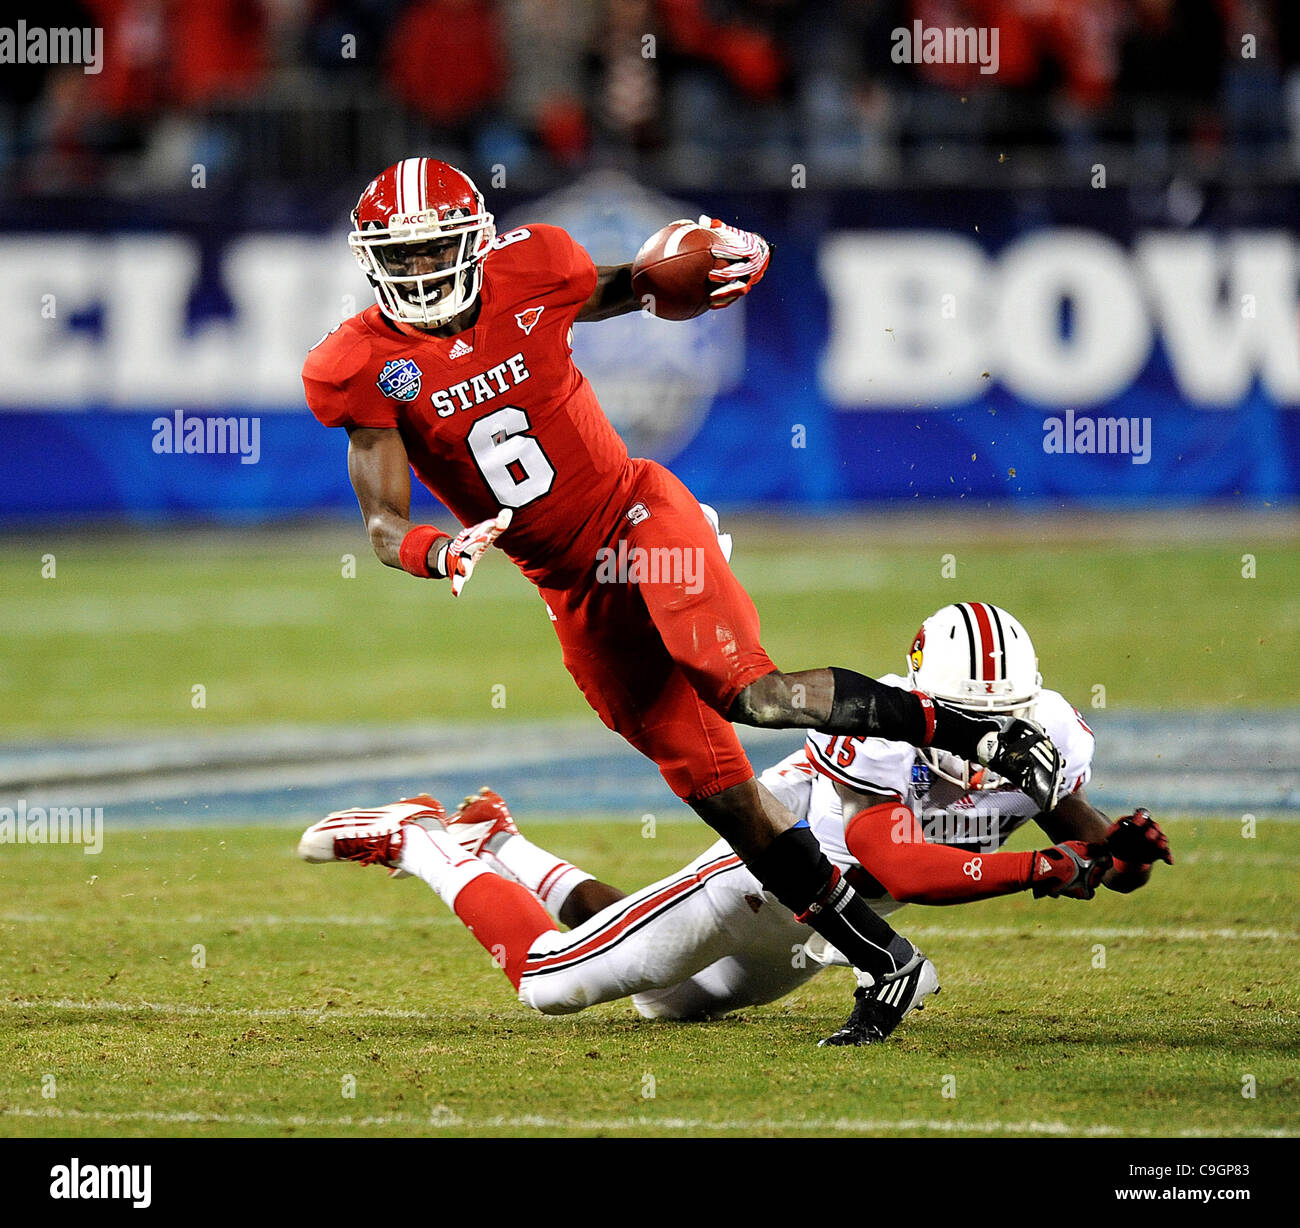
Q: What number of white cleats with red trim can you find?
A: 2